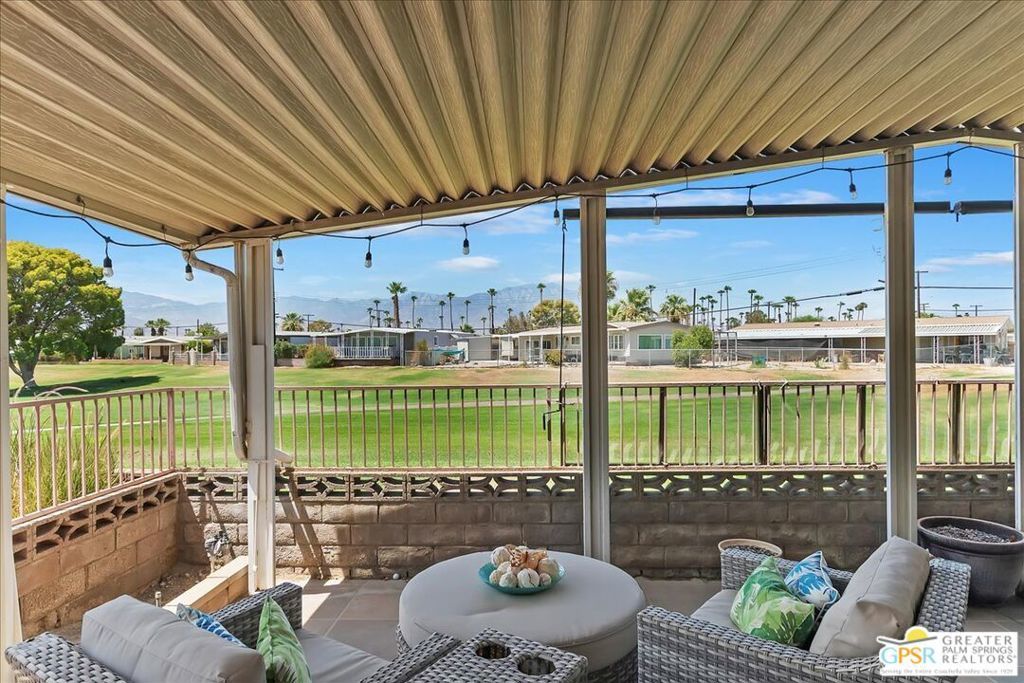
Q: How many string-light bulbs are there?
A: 10